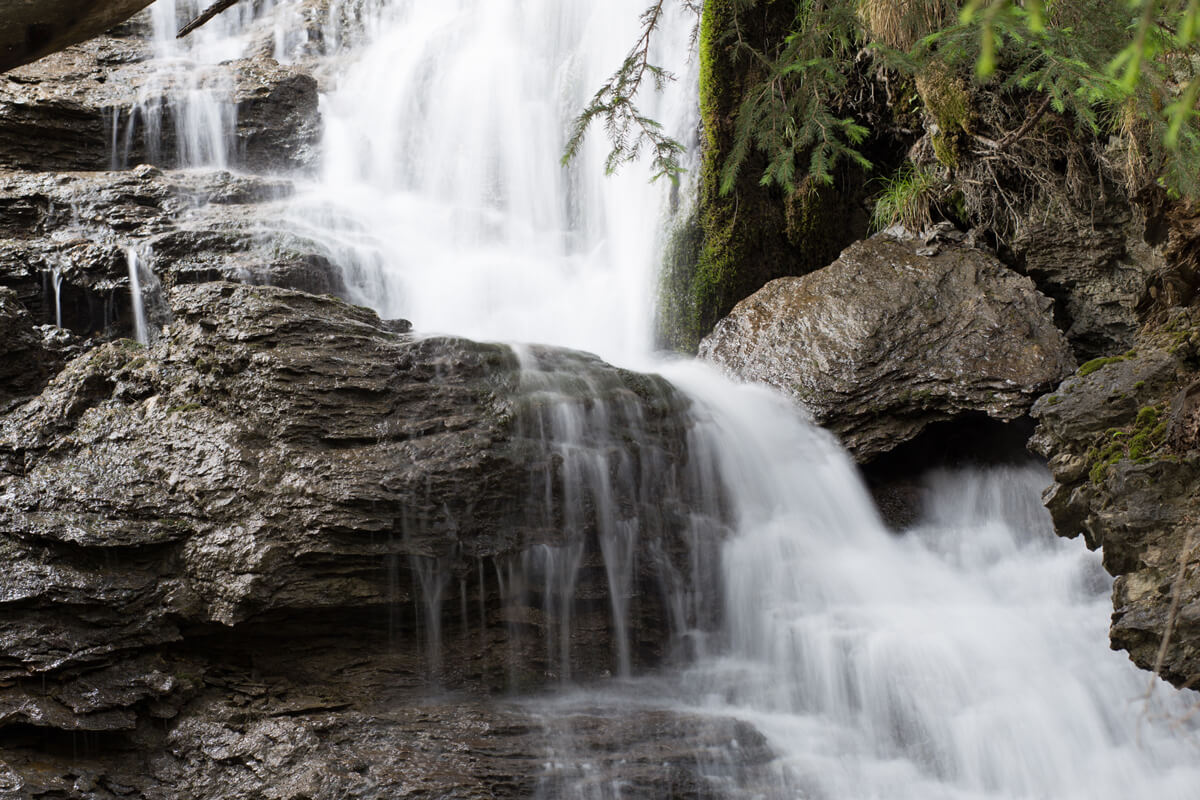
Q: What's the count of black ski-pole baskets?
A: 0